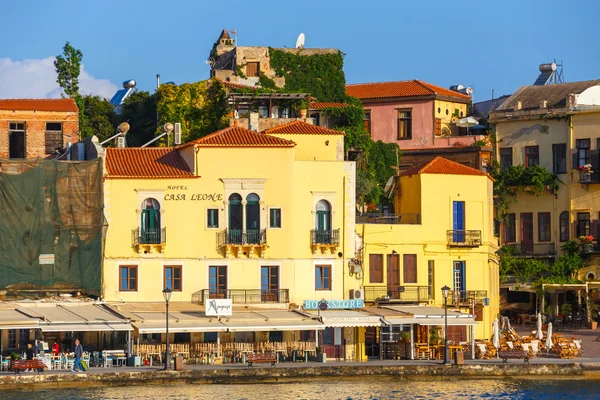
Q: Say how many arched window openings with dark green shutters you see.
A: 4